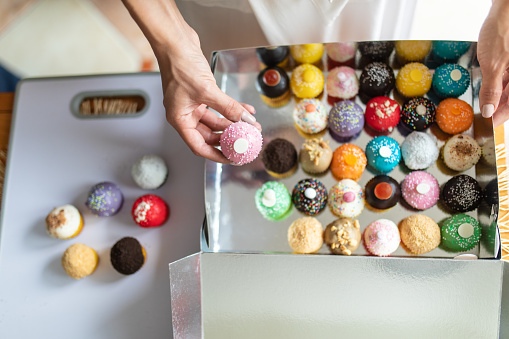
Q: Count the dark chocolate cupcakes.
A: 8